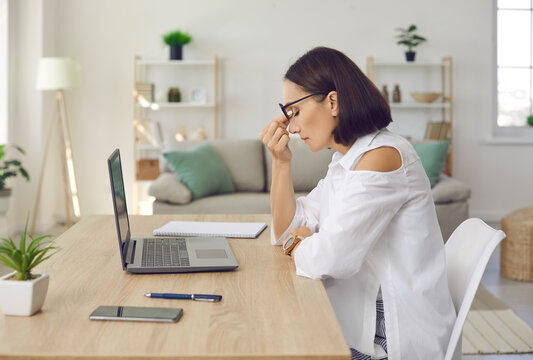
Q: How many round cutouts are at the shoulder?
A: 1